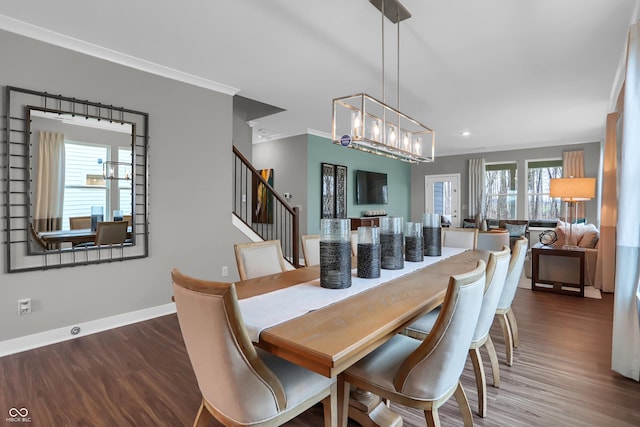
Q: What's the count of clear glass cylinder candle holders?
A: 5